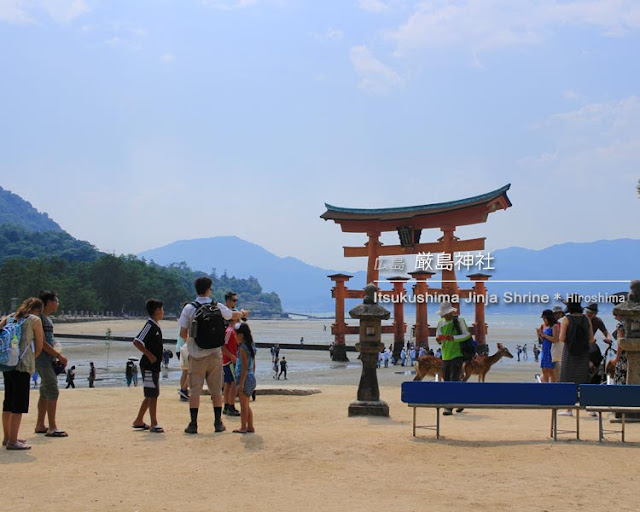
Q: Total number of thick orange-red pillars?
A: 6